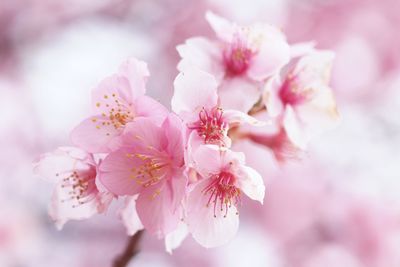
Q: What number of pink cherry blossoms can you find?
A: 7